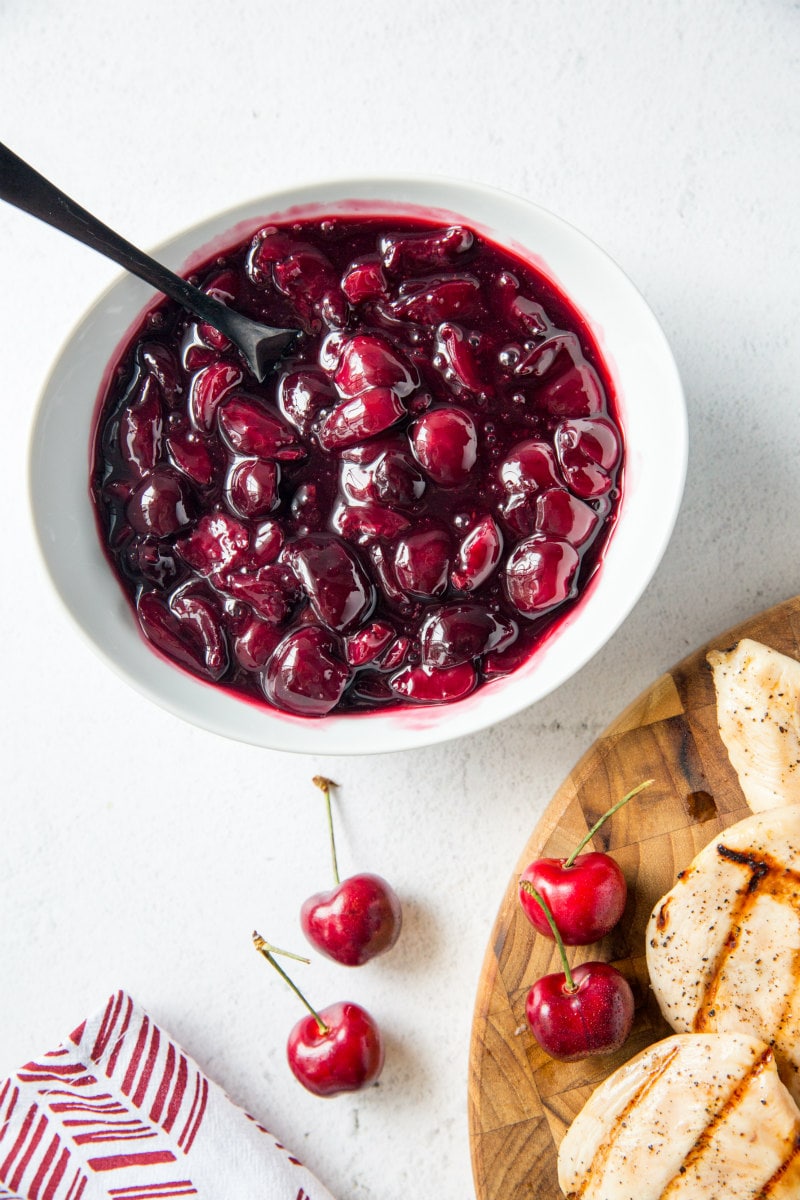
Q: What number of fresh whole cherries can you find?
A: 4